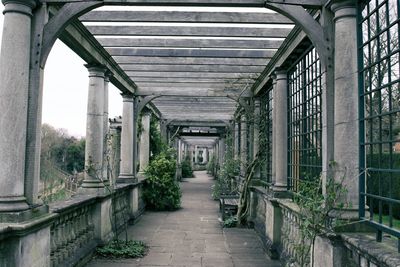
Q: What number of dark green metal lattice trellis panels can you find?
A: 3